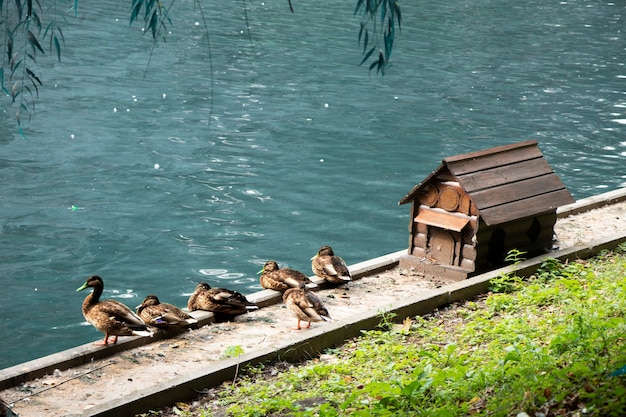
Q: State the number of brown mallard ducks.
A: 6